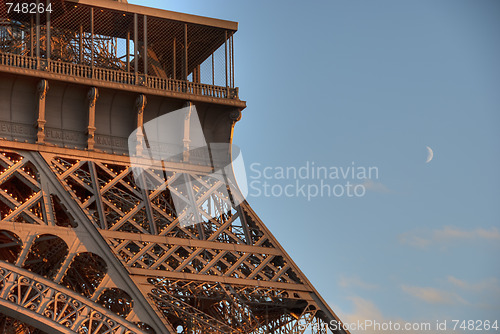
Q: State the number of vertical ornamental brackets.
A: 5